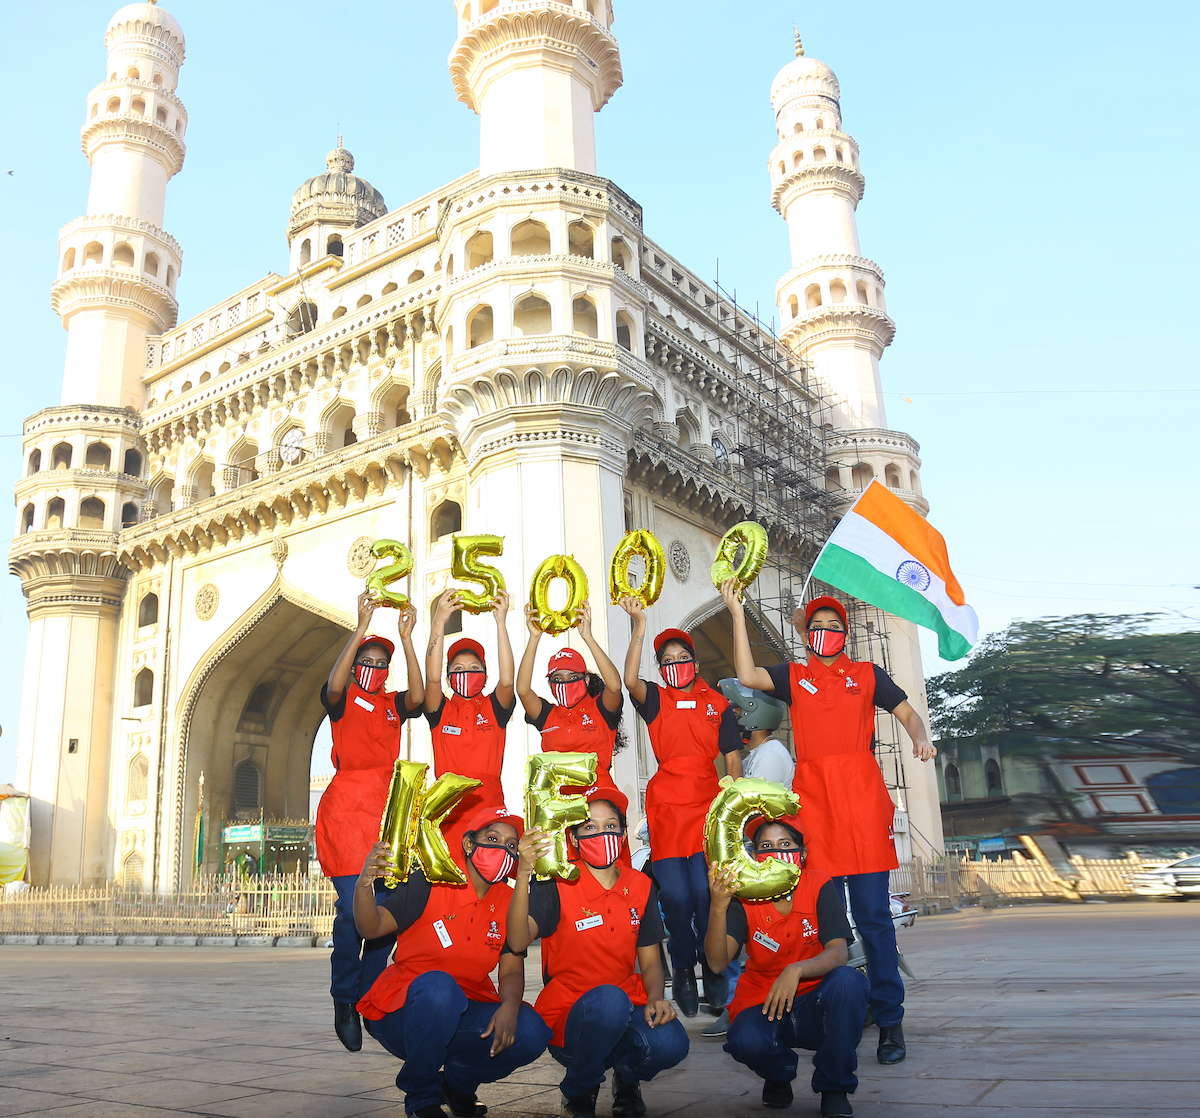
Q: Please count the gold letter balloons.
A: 3